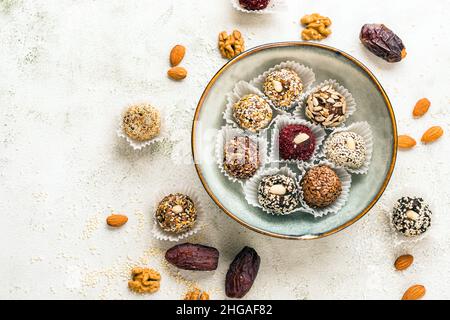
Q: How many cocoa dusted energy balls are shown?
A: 0